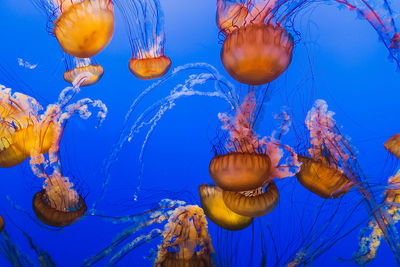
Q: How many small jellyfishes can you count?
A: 2